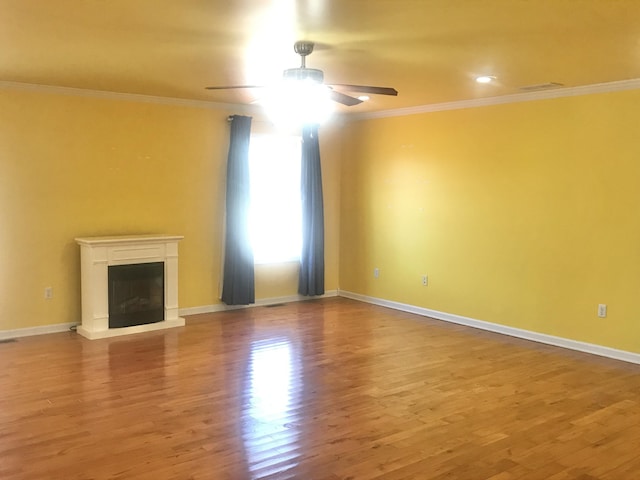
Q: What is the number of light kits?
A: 1